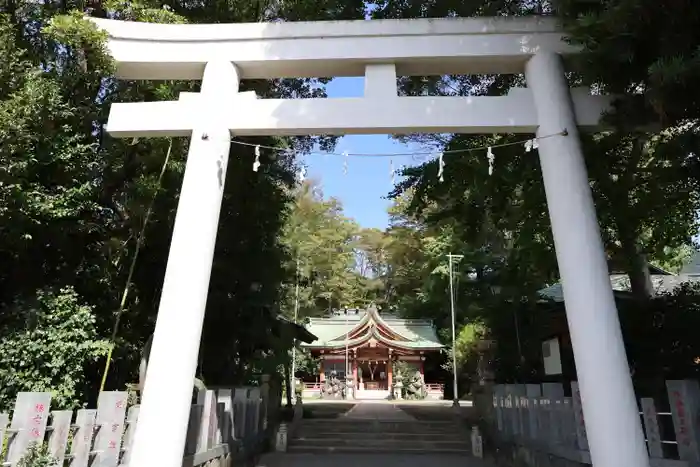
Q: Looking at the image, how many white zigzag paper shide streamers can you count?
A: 7